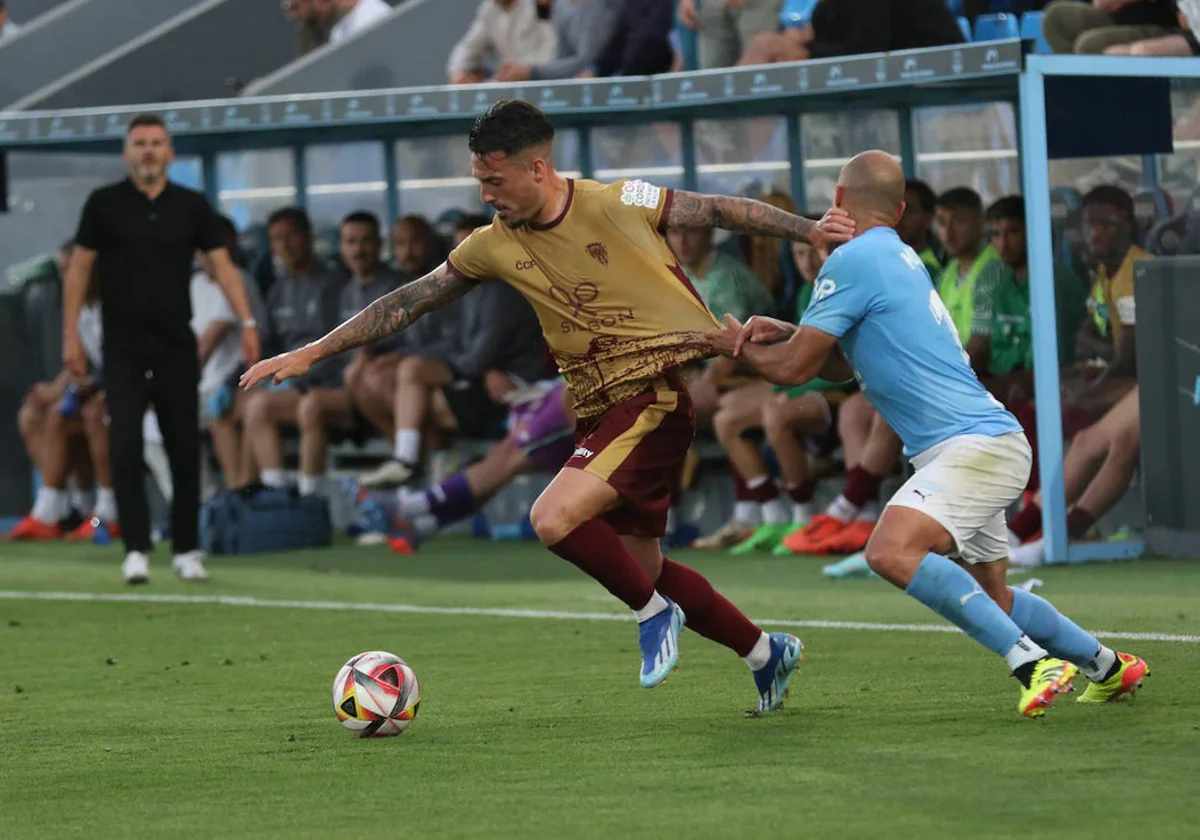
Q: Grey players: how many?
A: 4